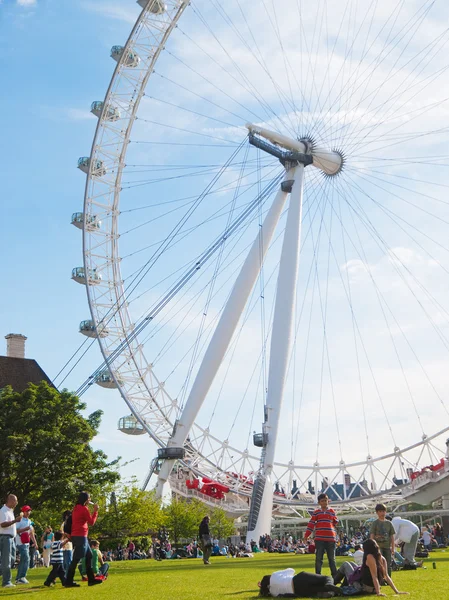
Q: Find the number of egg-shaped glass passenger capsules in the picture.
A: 9